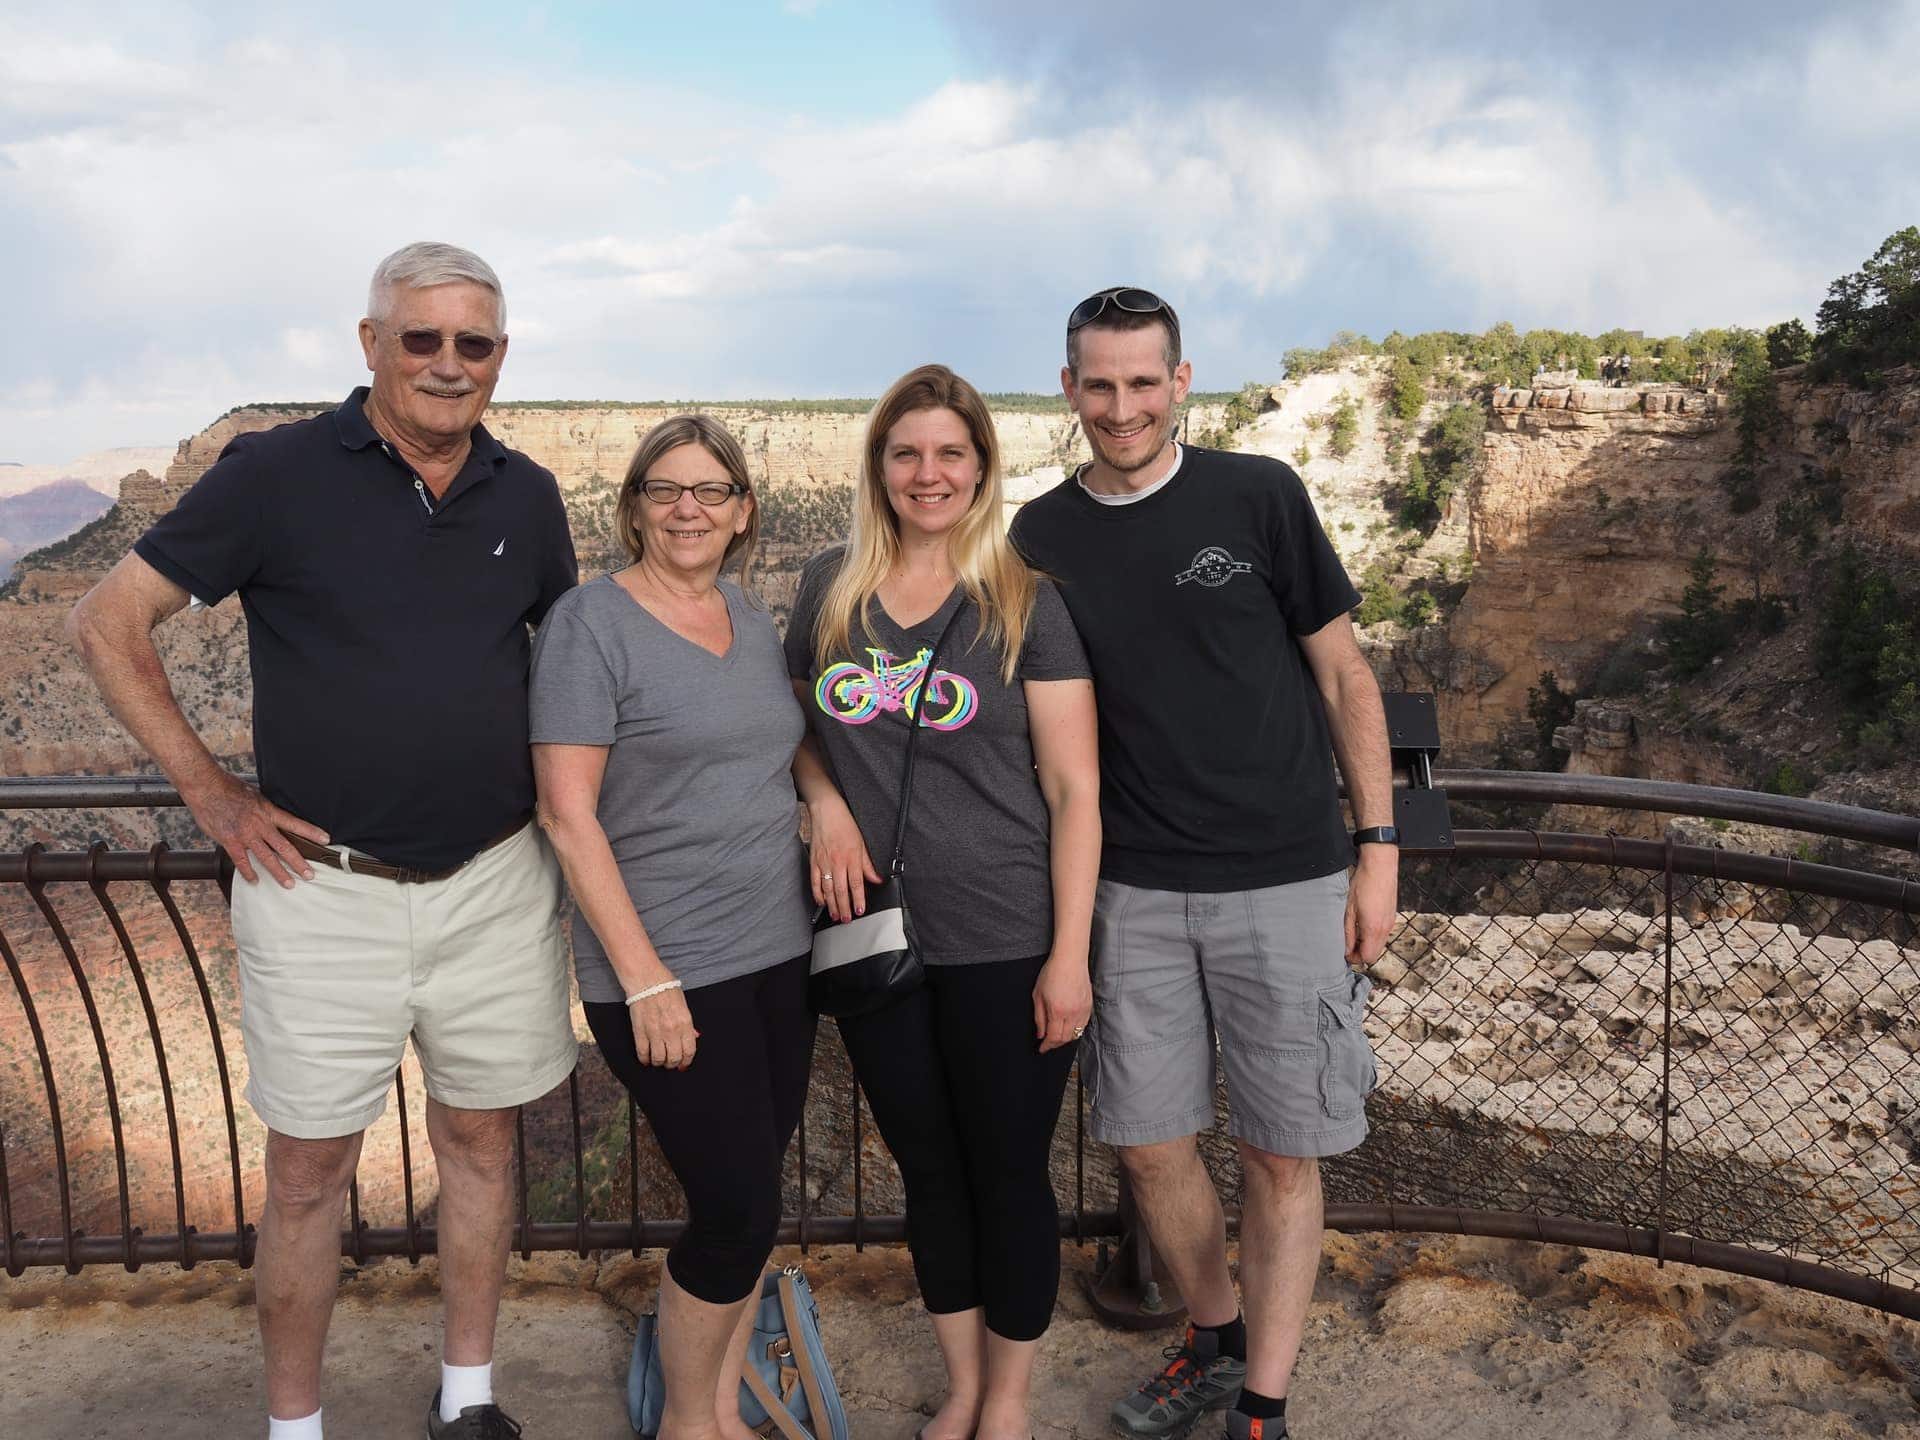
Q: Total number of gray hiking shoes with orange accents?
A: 2